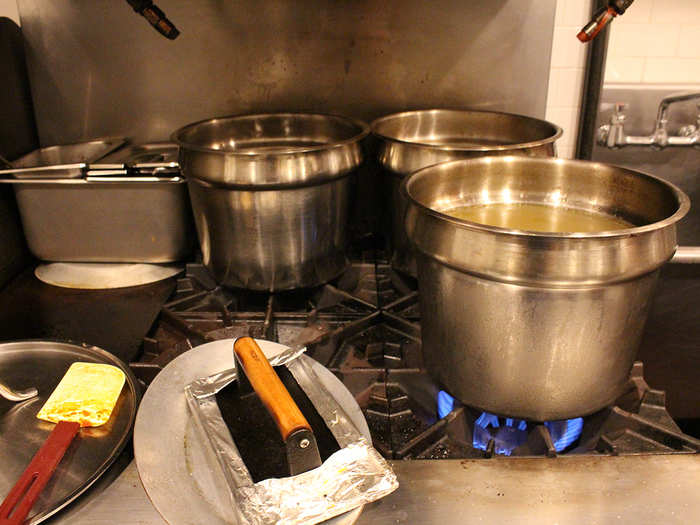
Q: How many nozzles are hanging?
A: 2